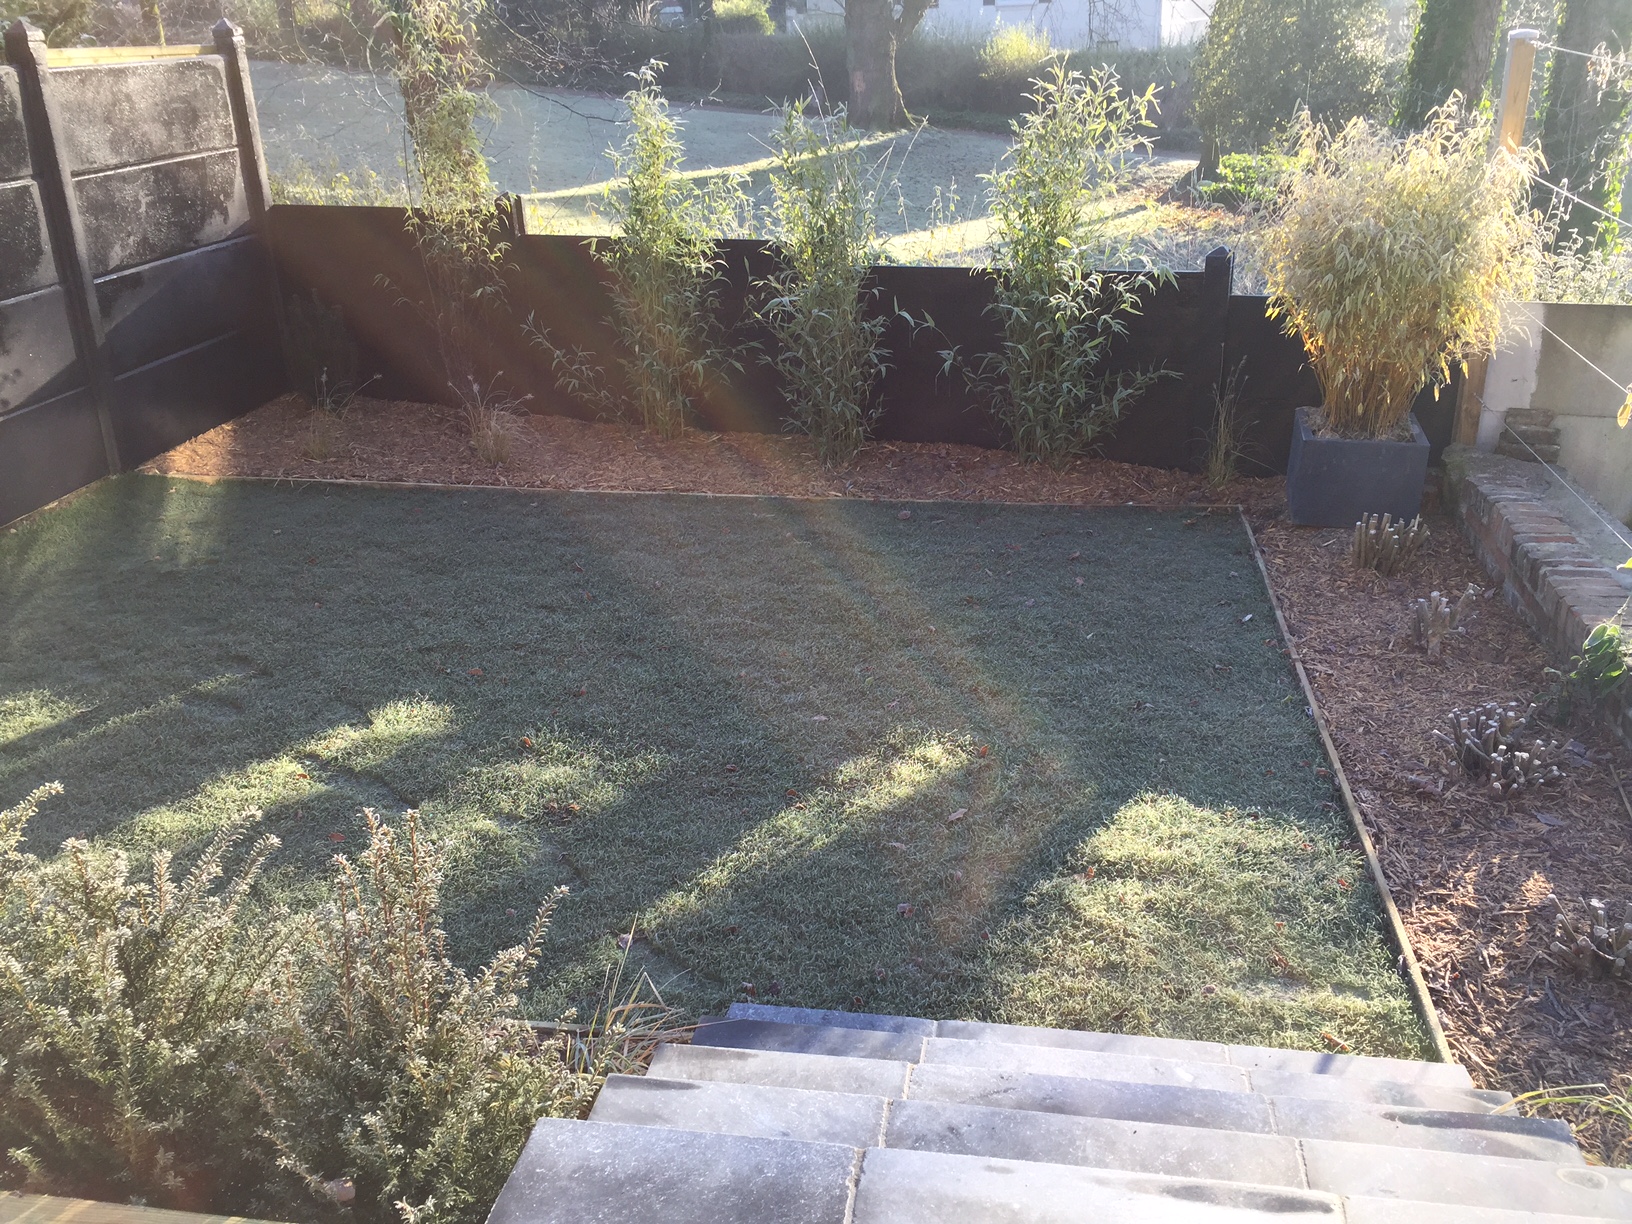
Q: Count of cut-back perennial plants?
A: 4